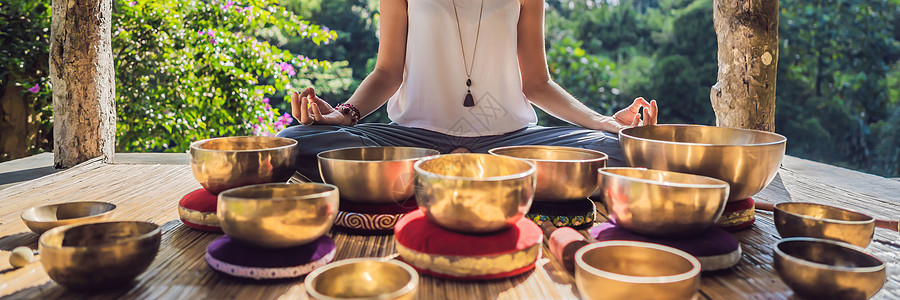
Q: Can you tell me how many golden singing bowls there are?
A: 13